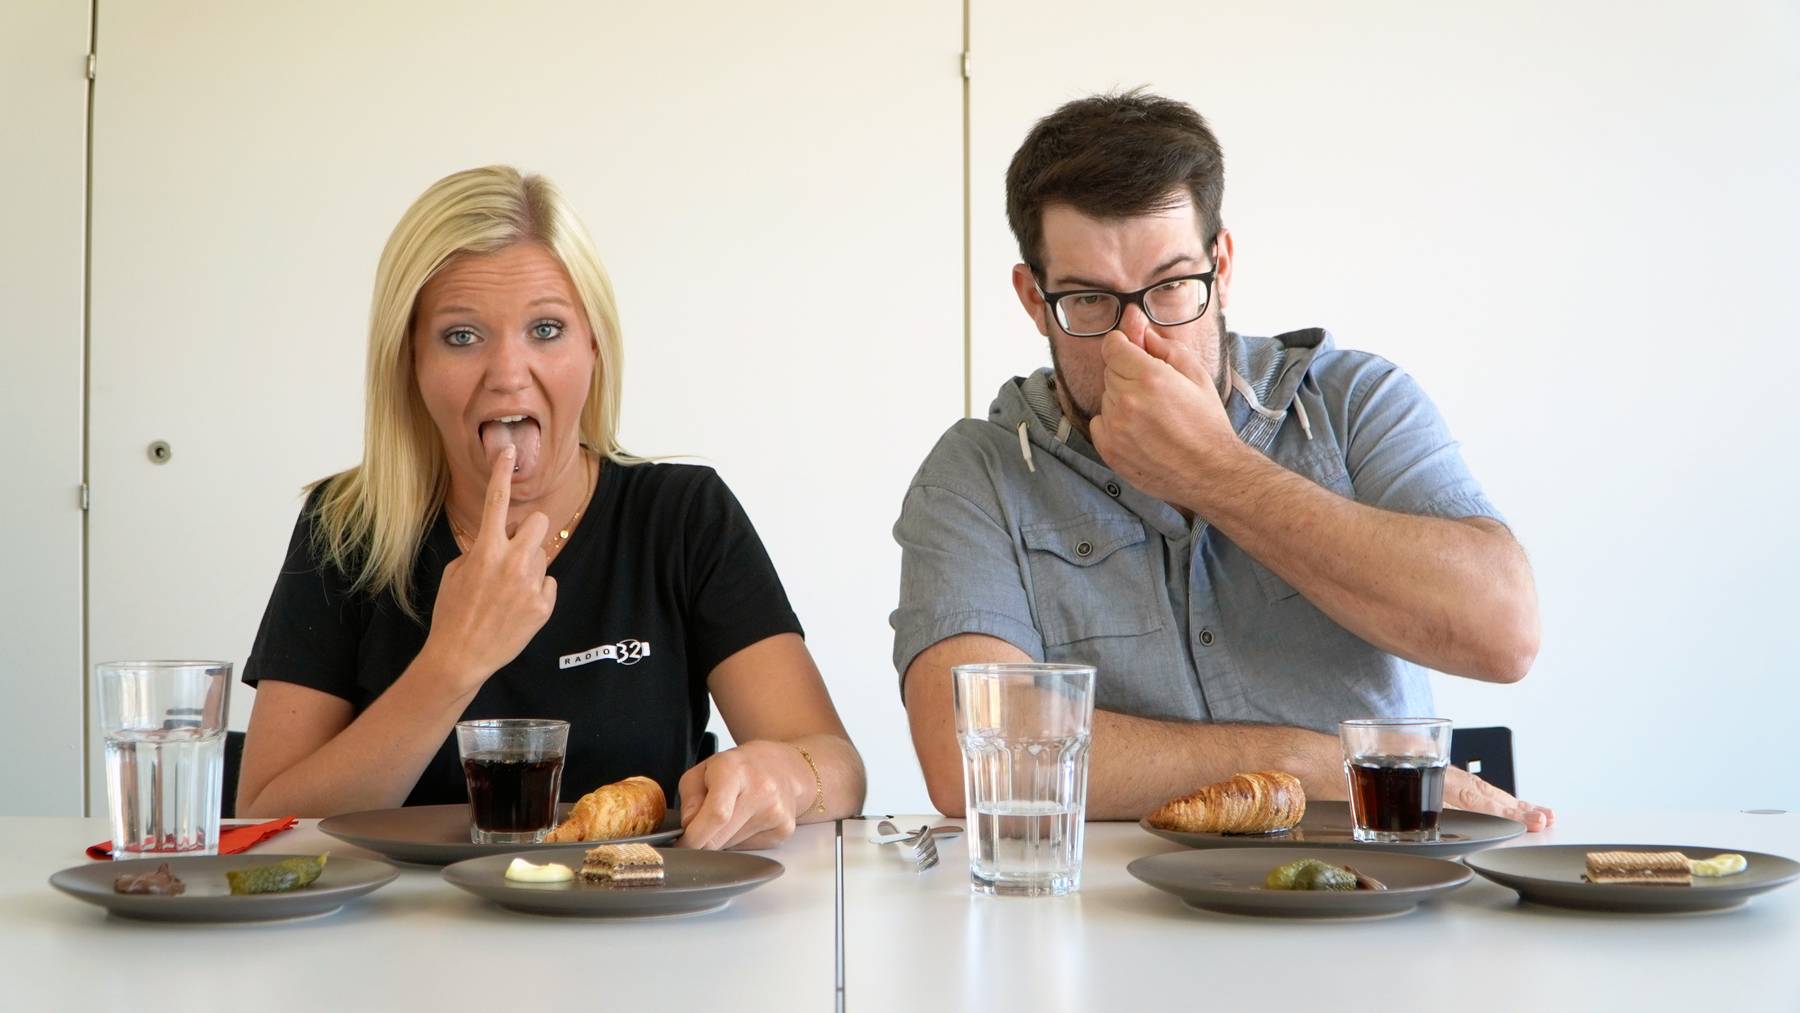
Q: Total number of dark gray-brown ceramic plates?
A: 6